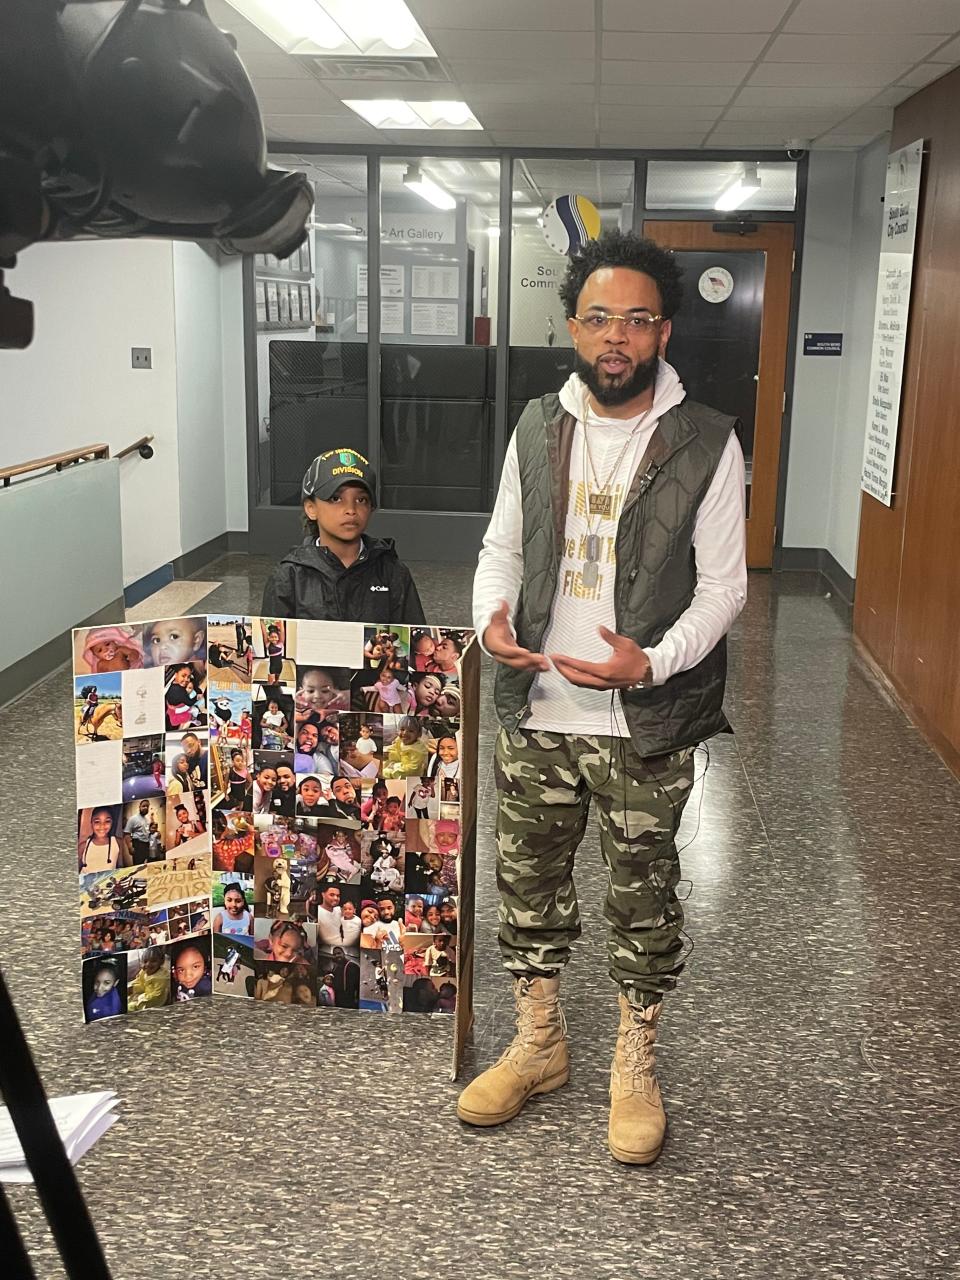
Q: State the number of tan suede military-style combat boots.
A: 2